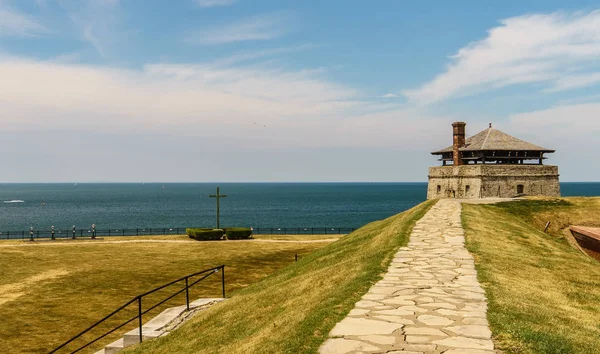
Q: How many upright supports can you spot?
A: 3